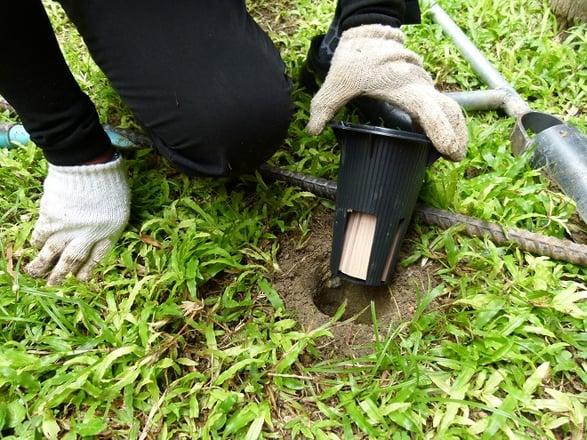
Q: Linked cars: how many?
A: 0